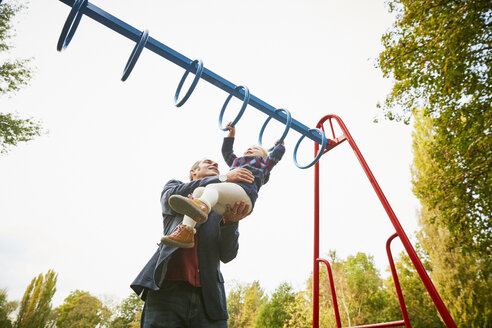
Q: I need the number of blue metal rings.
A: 6